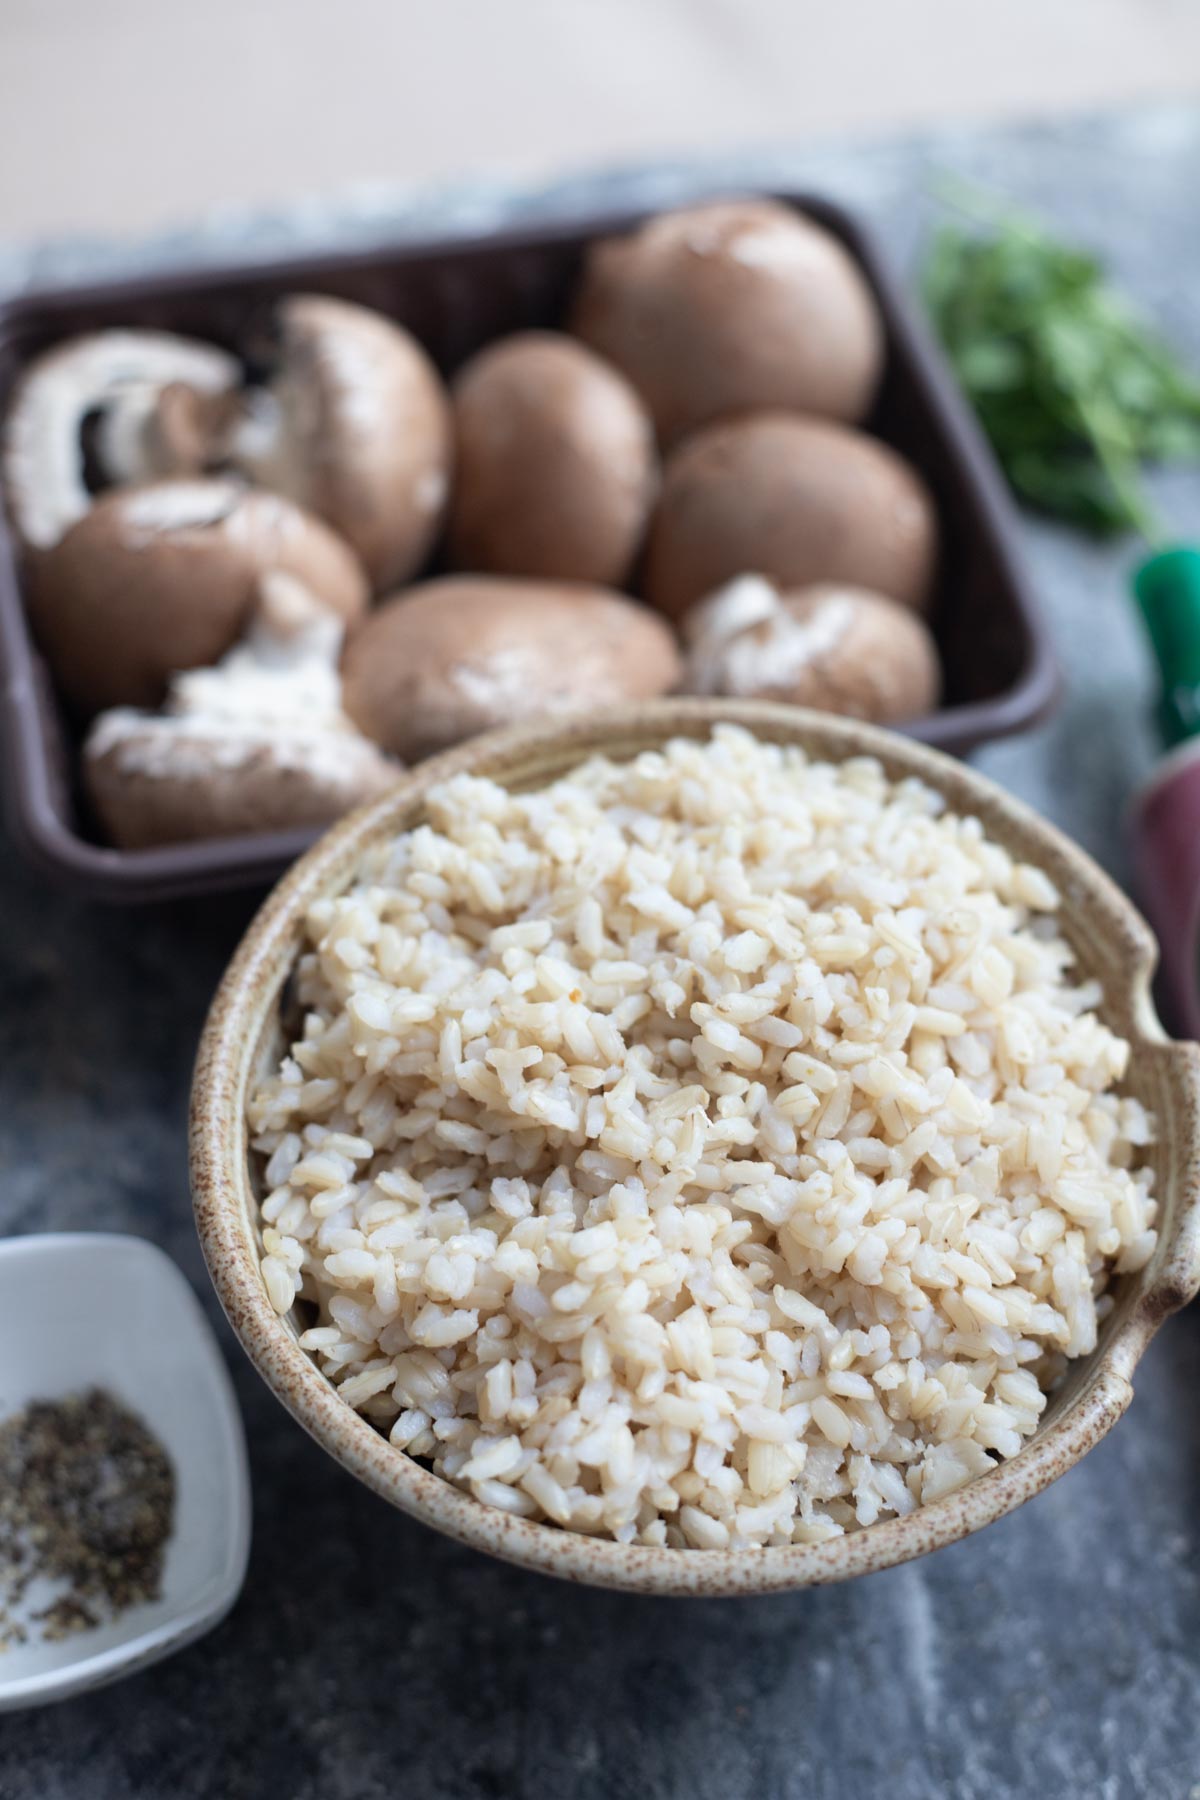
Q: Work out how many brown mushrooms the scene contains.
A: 9